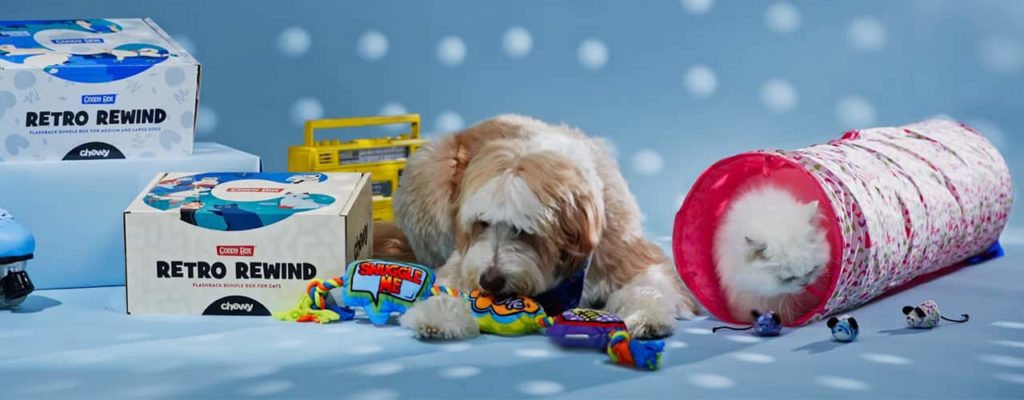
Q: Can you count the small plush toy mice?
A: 3